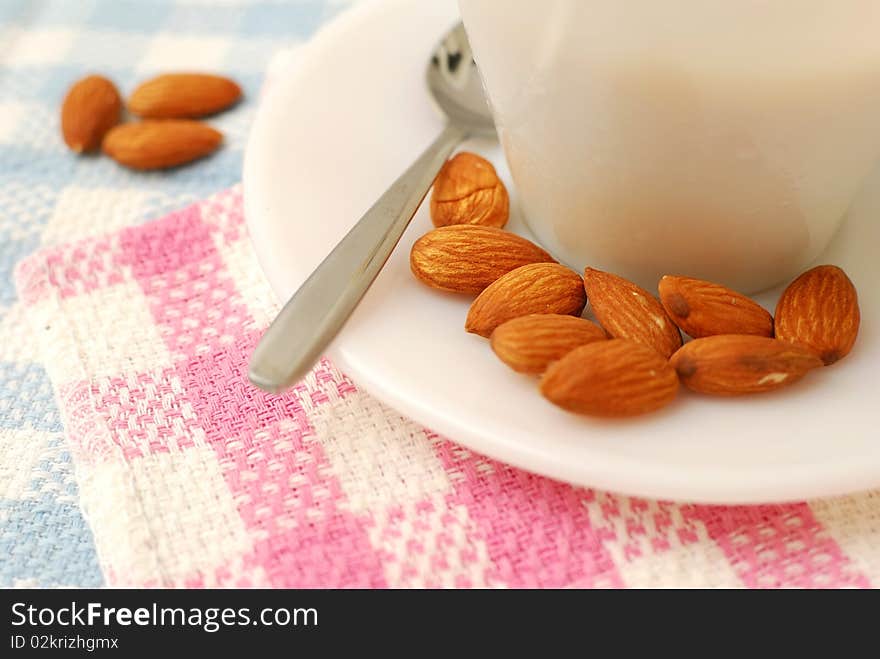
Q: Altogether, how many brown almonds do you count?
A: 12